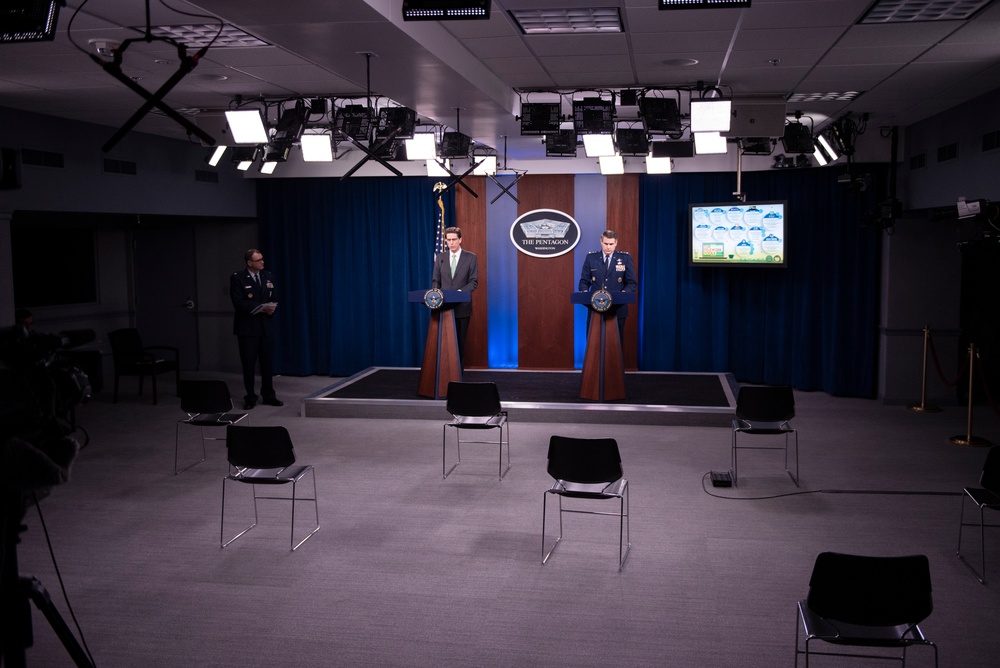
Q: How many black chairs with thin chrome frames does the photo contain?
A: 7